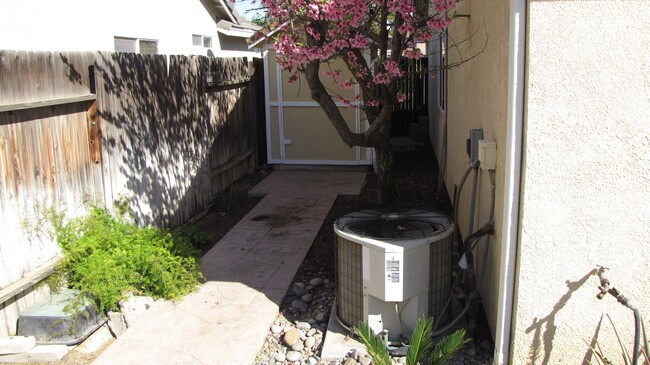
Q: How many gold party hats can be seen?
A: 0